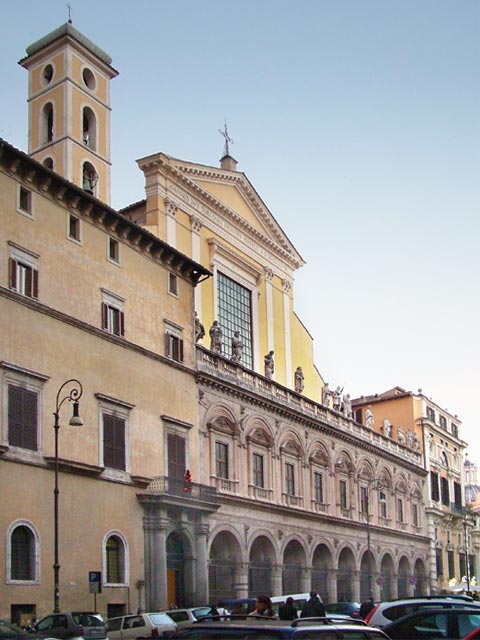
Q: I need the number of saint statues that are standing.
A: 13